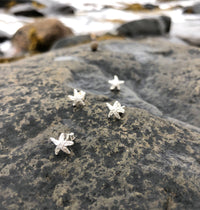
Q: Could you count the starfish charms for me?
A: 4